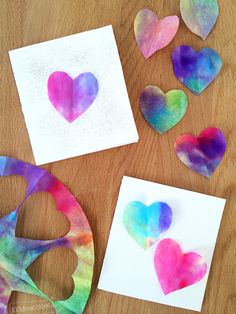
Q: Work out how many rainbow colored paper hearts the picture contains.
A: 8